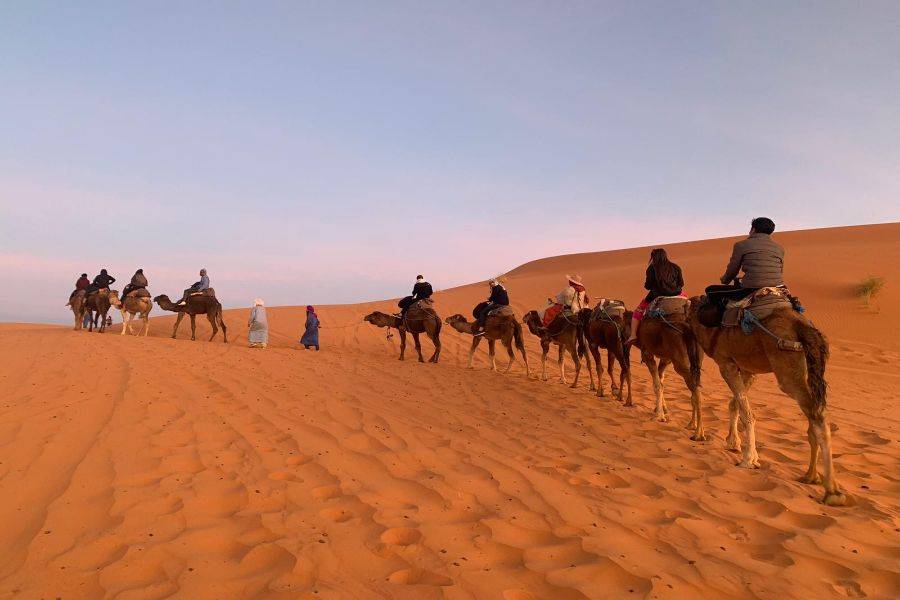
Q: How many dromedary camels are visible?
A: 10